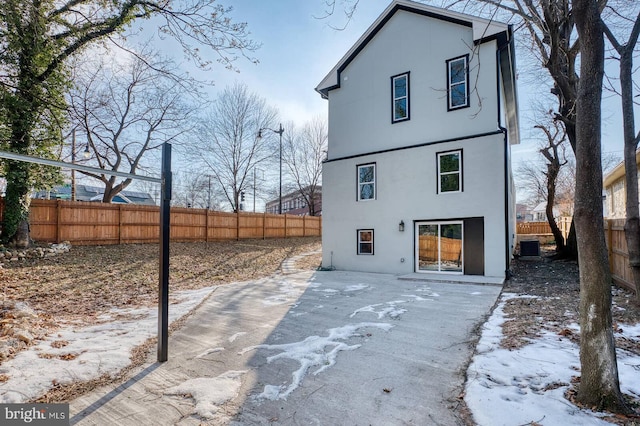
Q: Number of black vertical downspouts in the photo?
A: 1